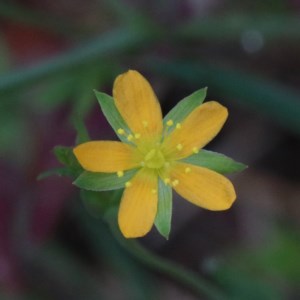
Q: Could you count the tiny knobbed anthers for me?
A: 14